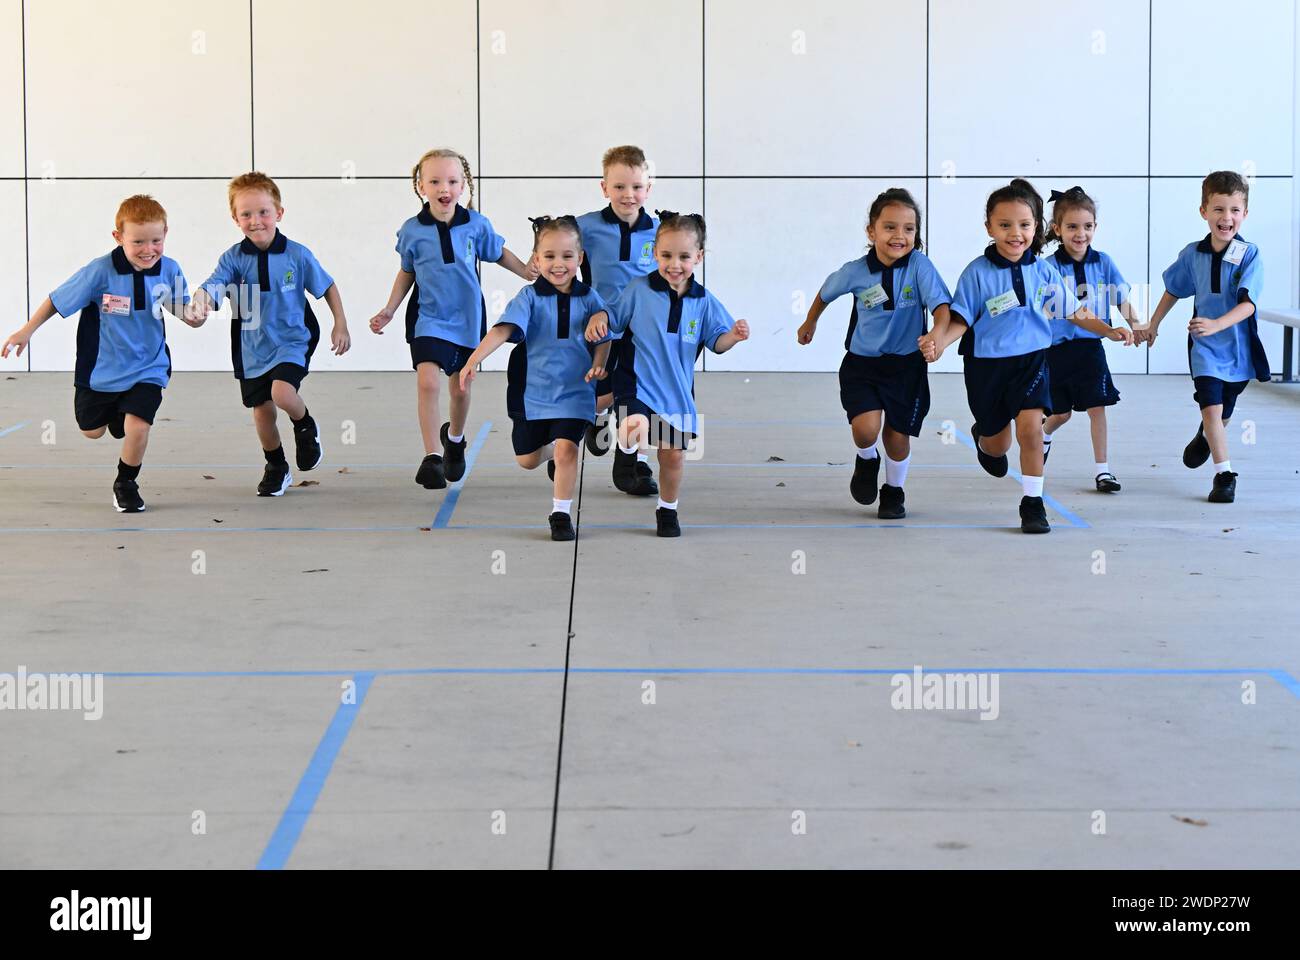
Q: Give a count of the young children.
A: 10